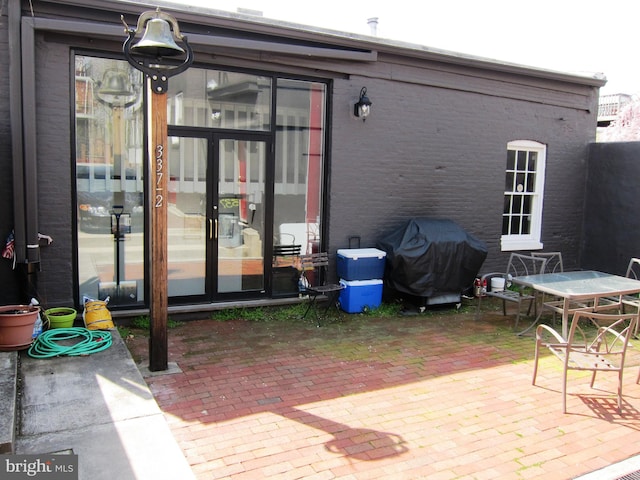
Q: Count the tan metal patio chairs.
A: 4